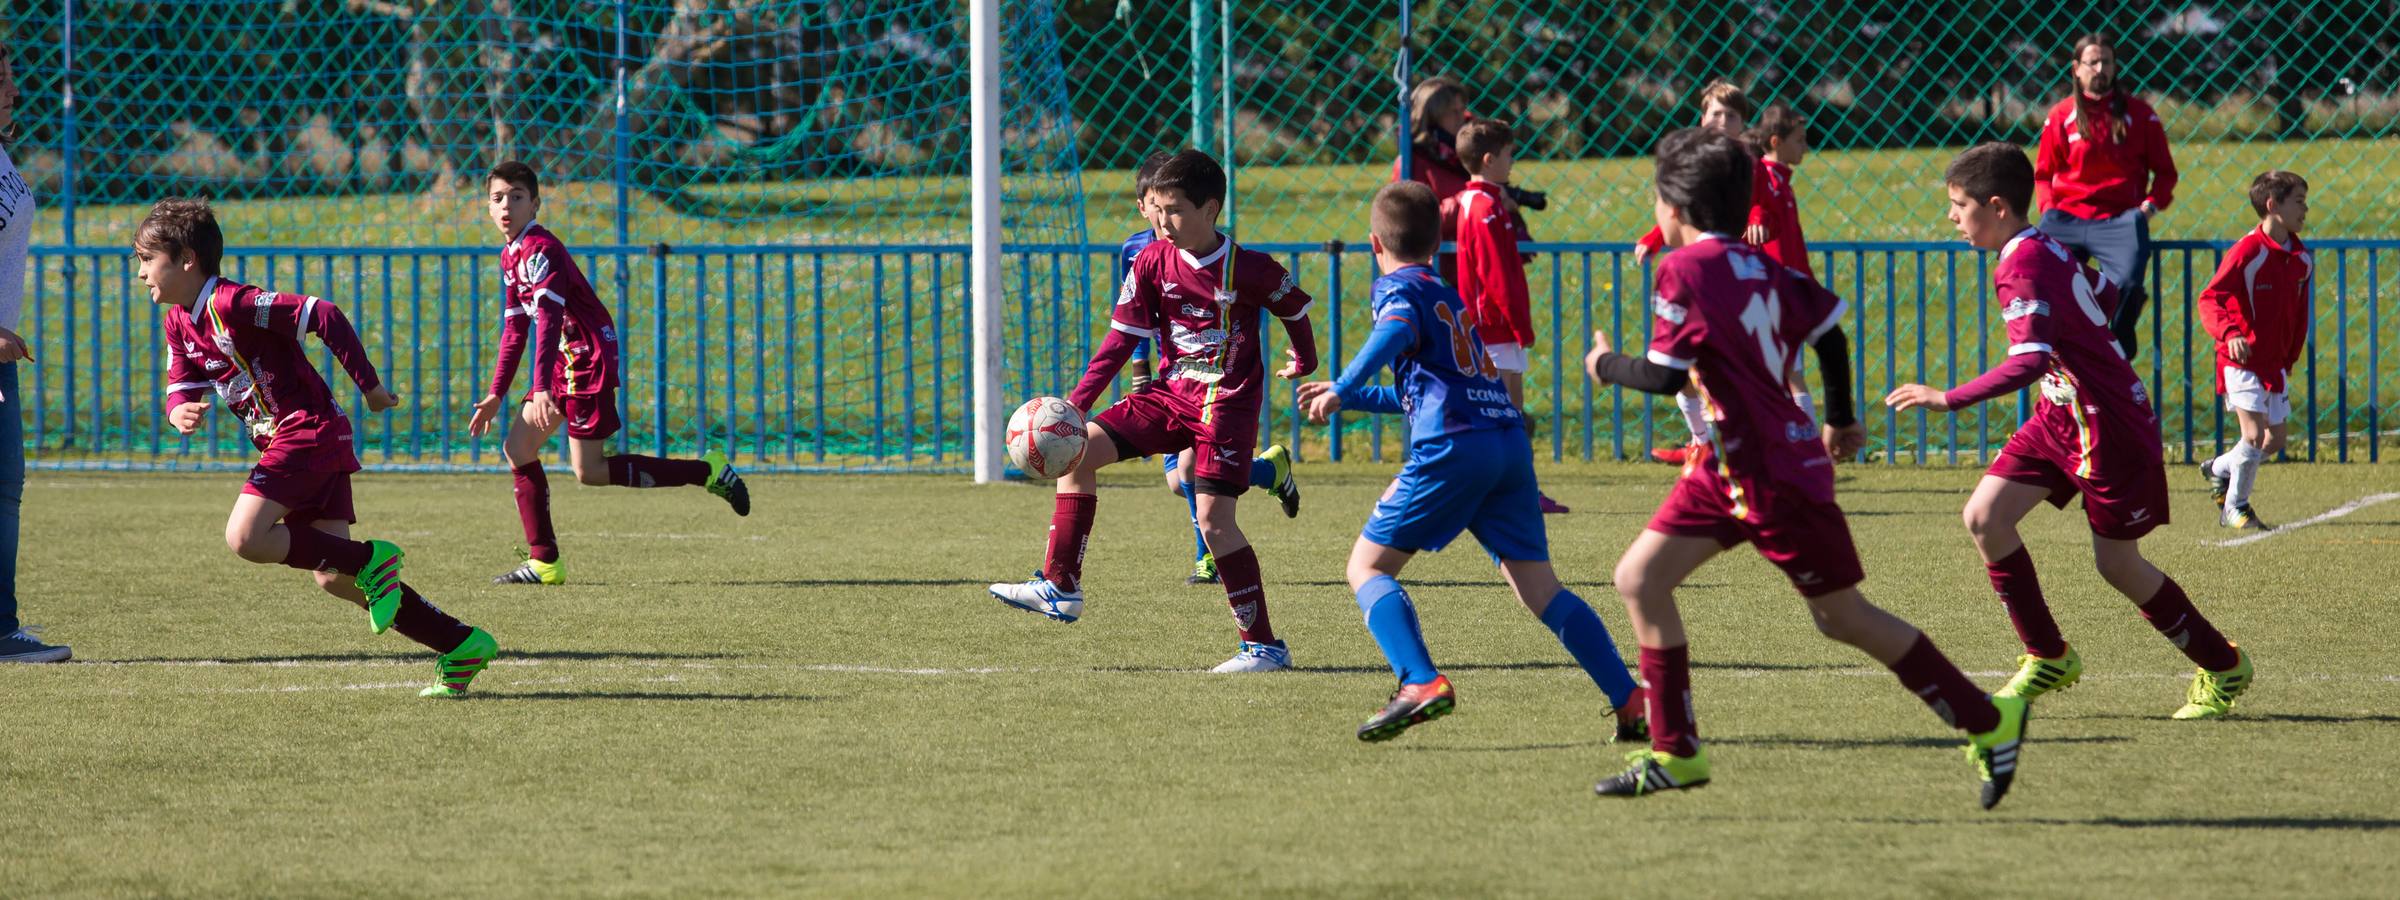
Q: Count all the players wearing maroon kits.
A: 5